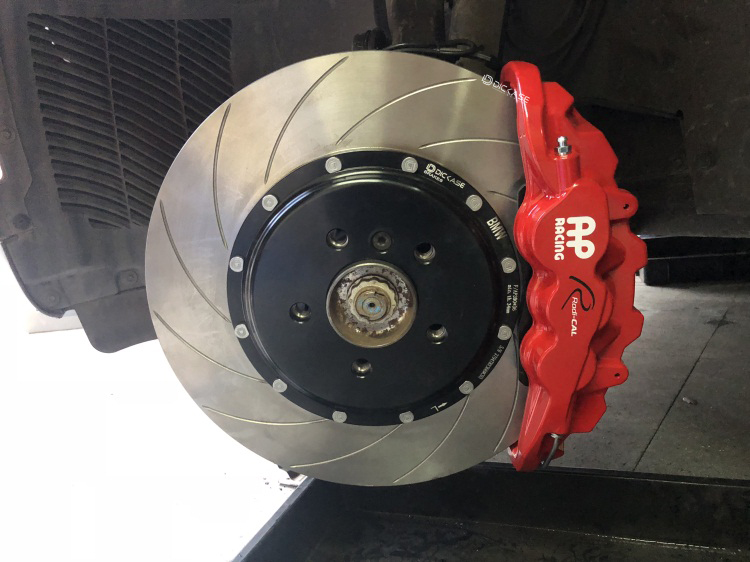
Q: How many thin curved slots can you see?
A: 11